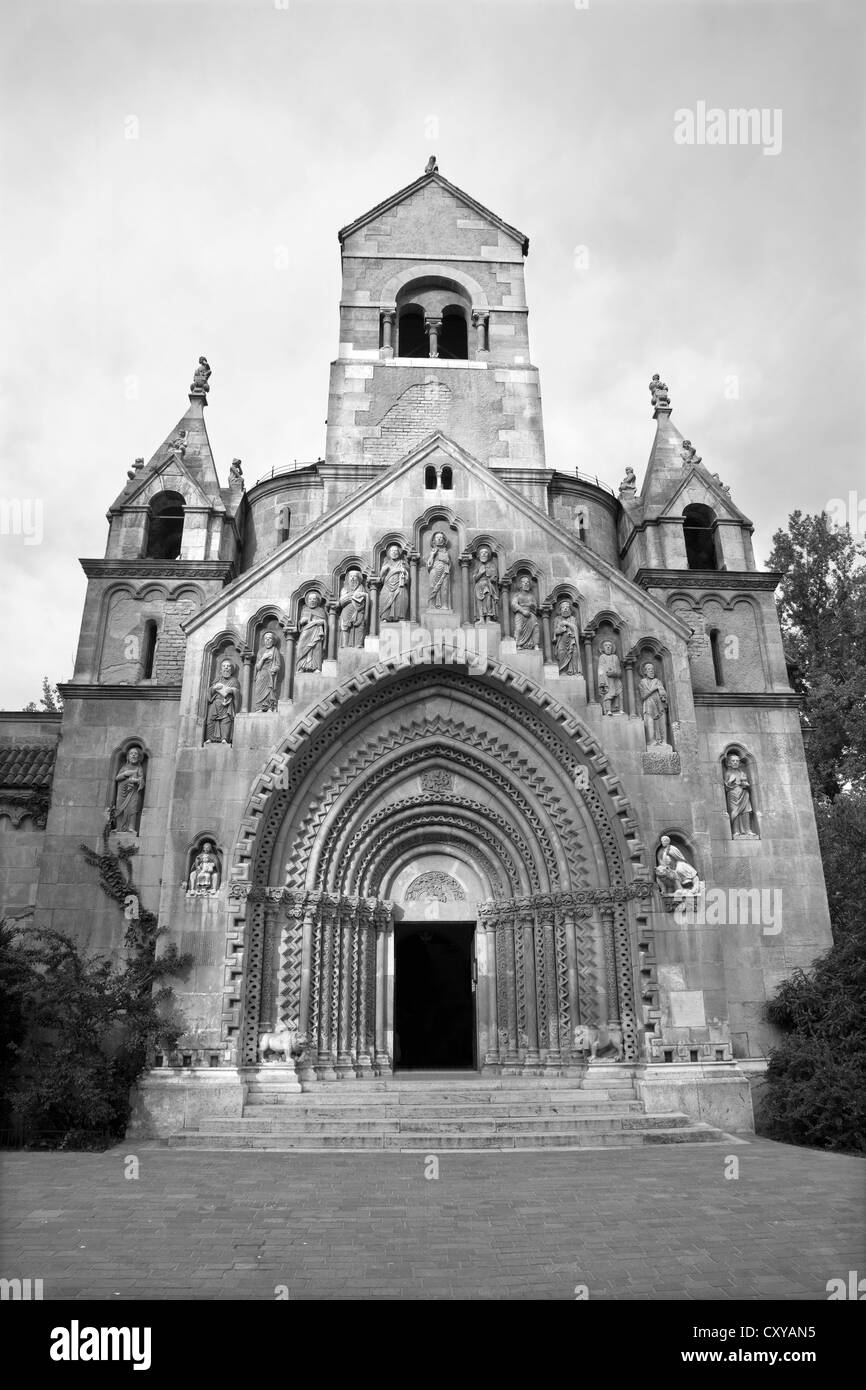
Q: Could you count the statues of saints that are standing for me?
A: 13